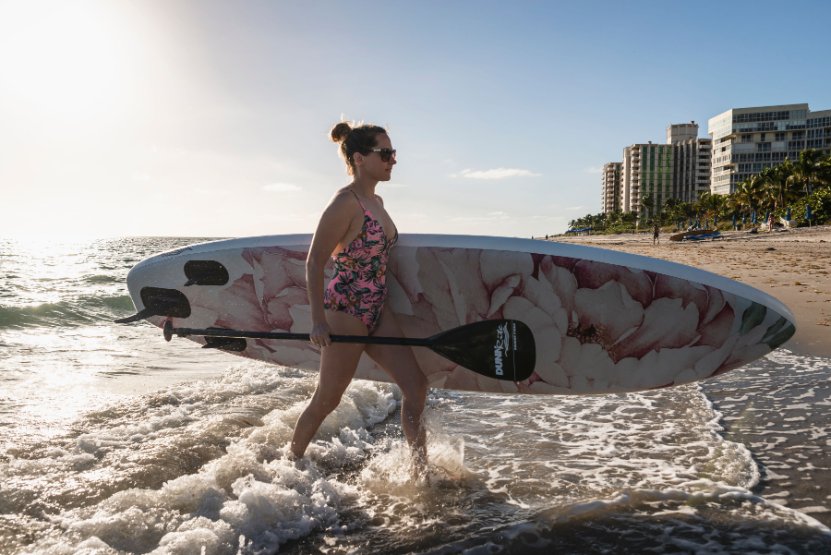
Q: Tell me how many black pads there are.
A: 3